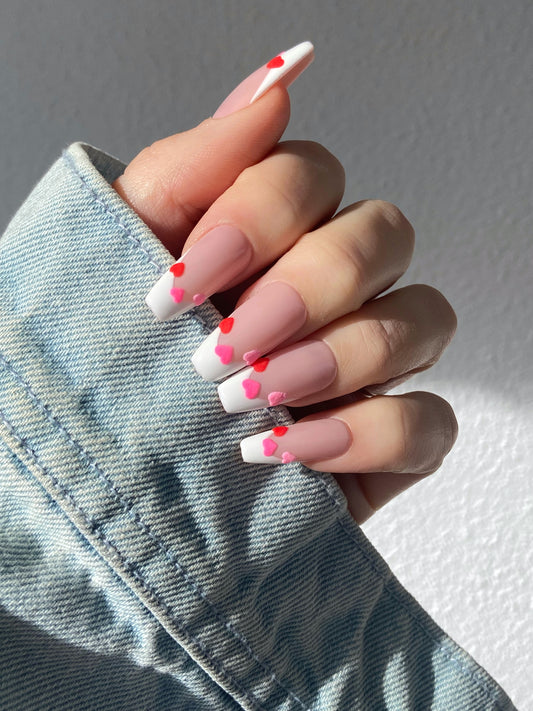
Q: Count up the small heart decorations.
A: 13